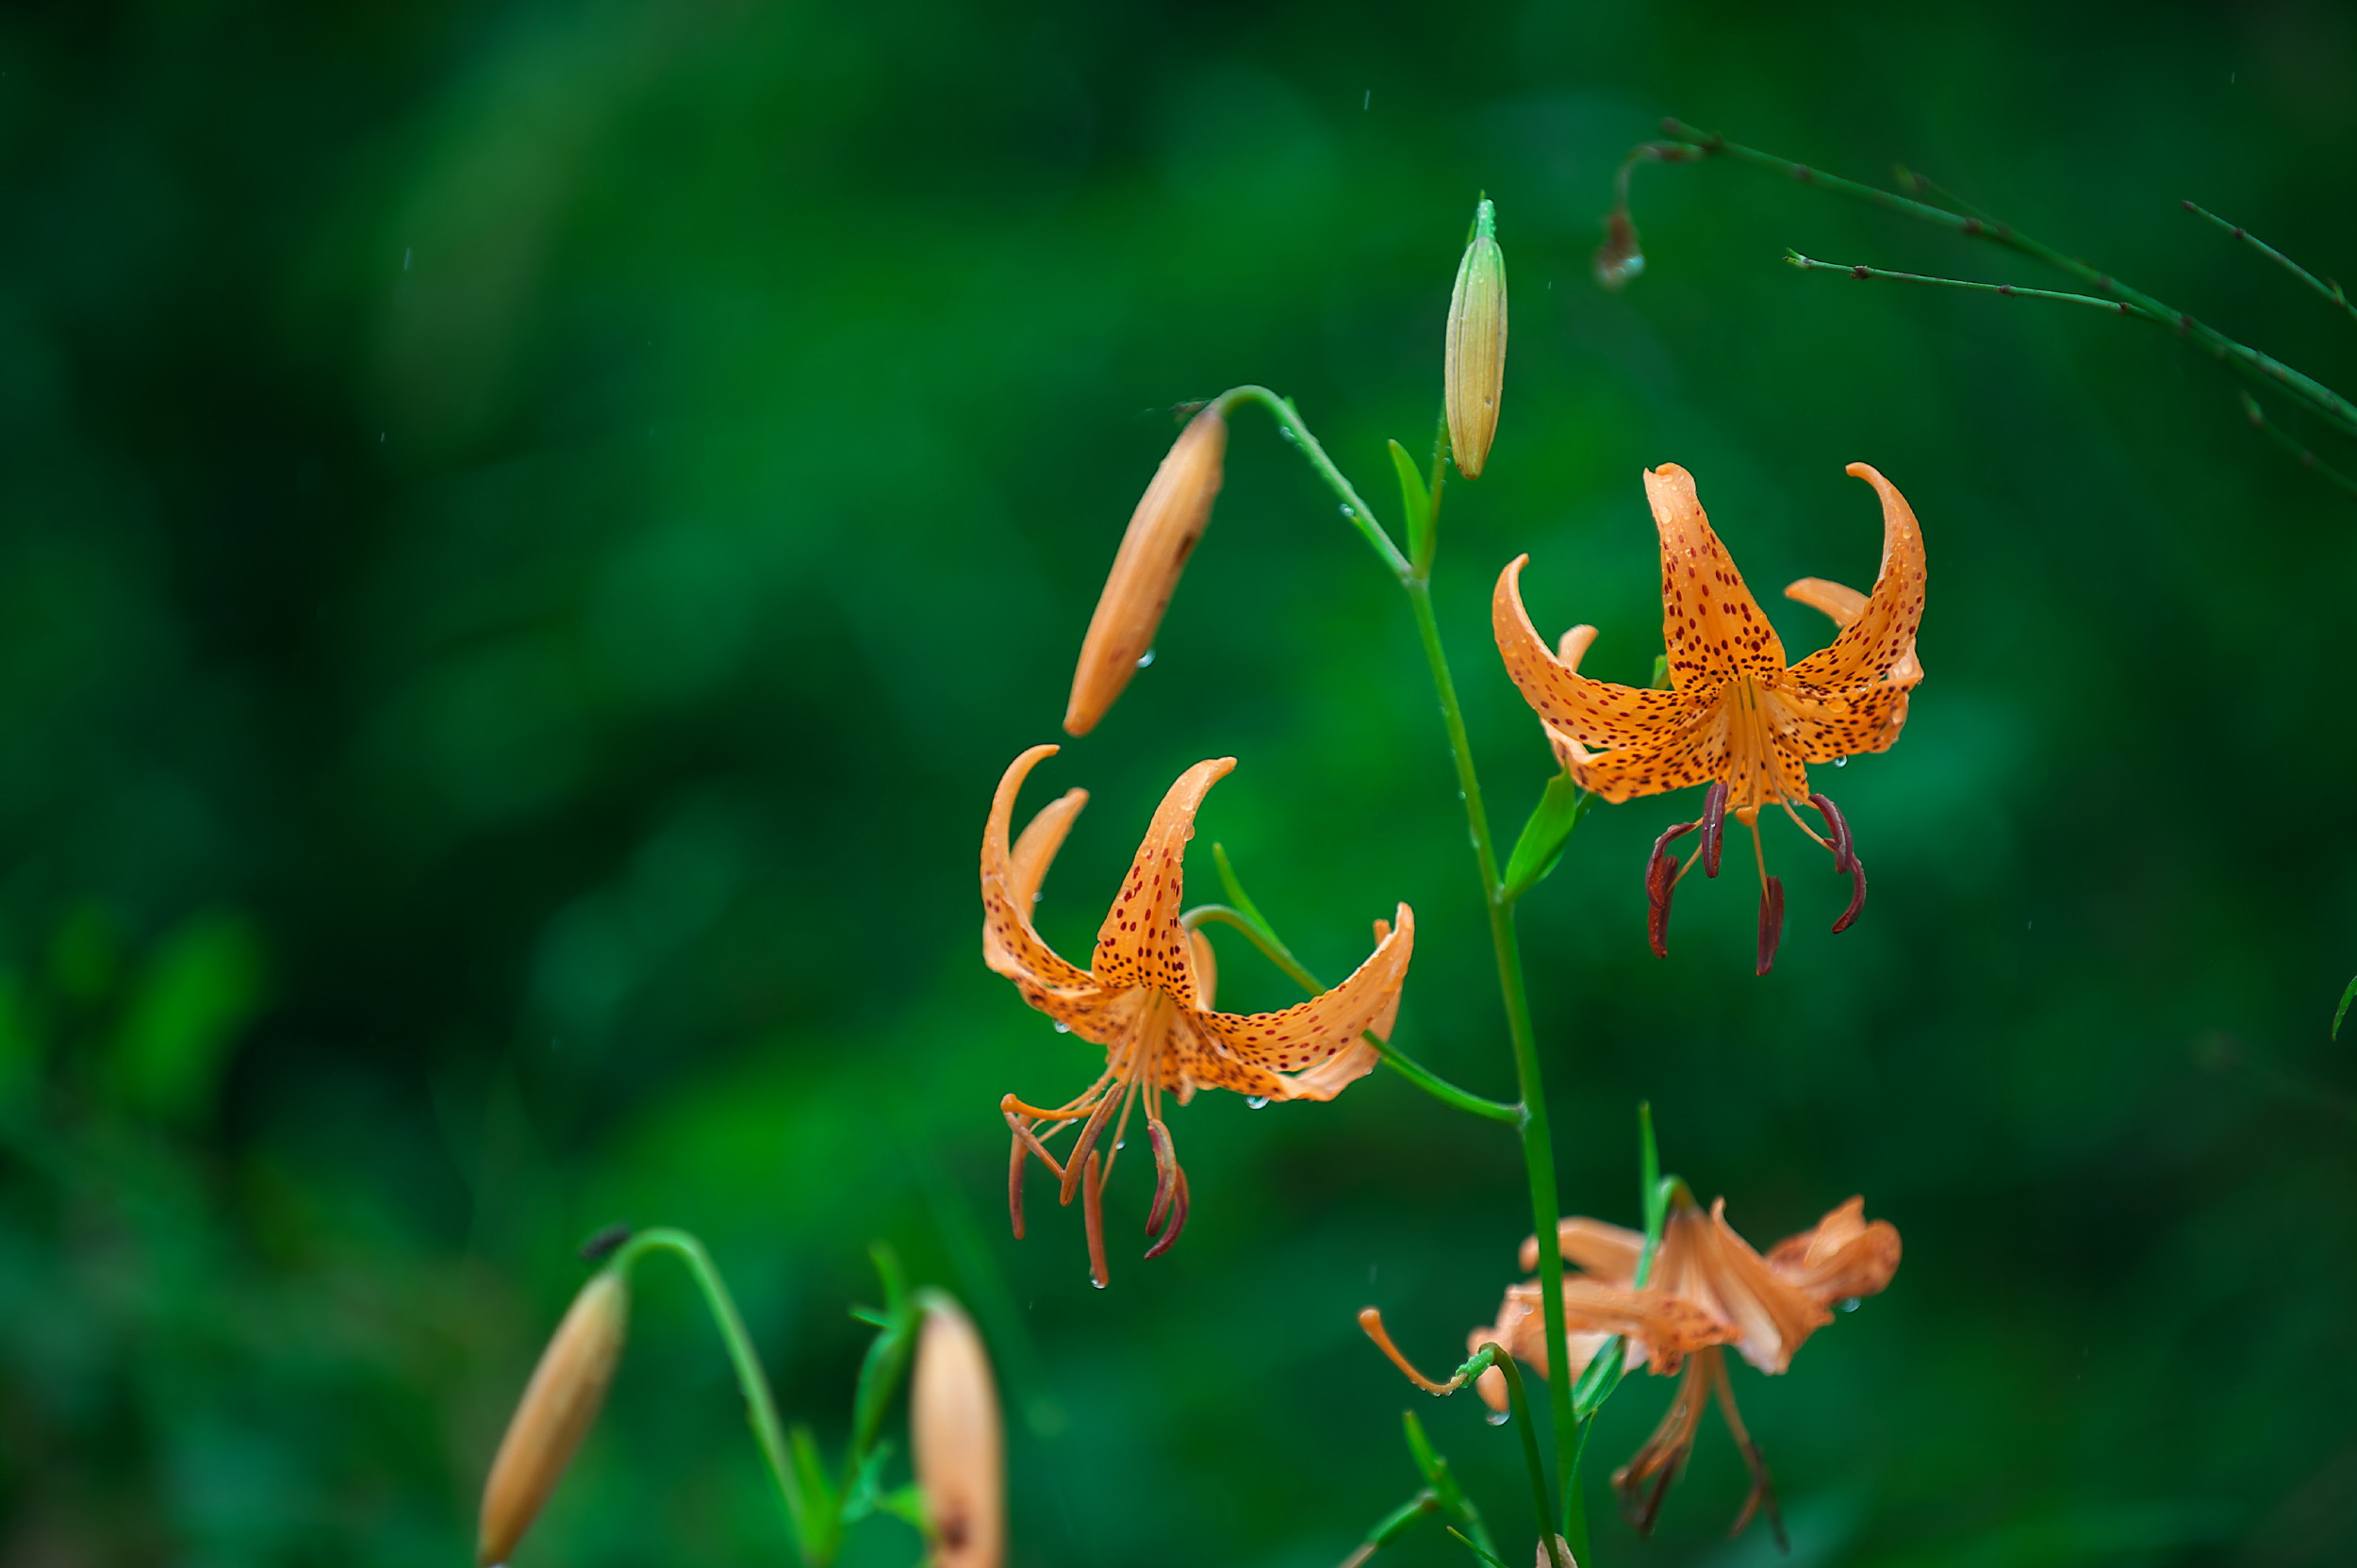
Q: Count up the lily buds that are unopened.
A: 4